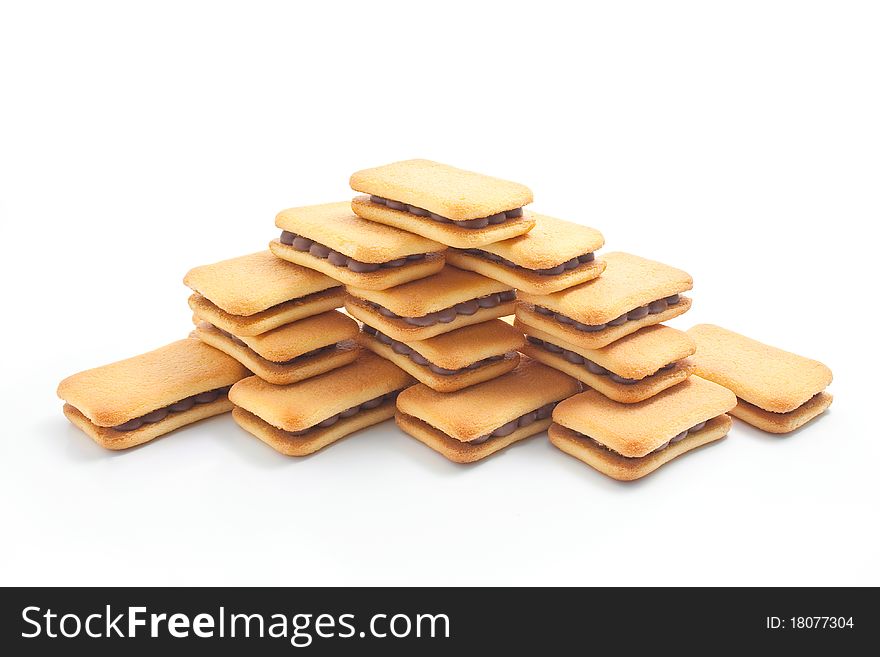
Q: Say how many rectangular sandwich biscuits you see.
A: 14